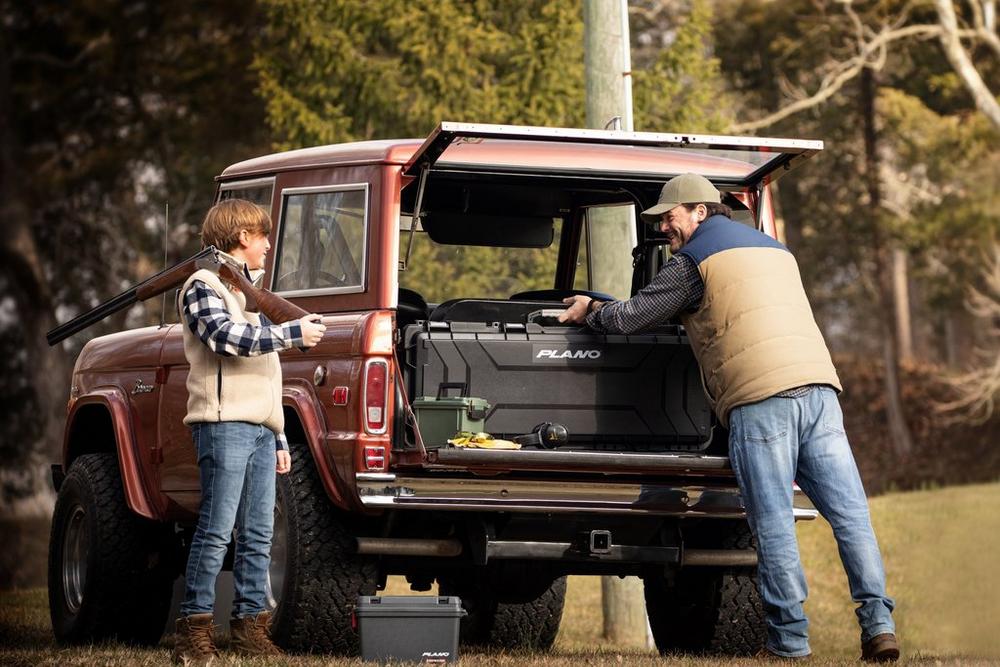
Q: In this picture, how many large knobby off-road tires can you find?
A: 4